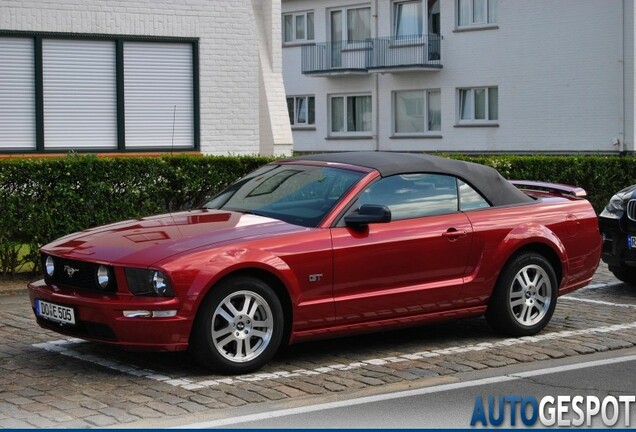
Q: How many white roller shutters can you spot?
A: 3